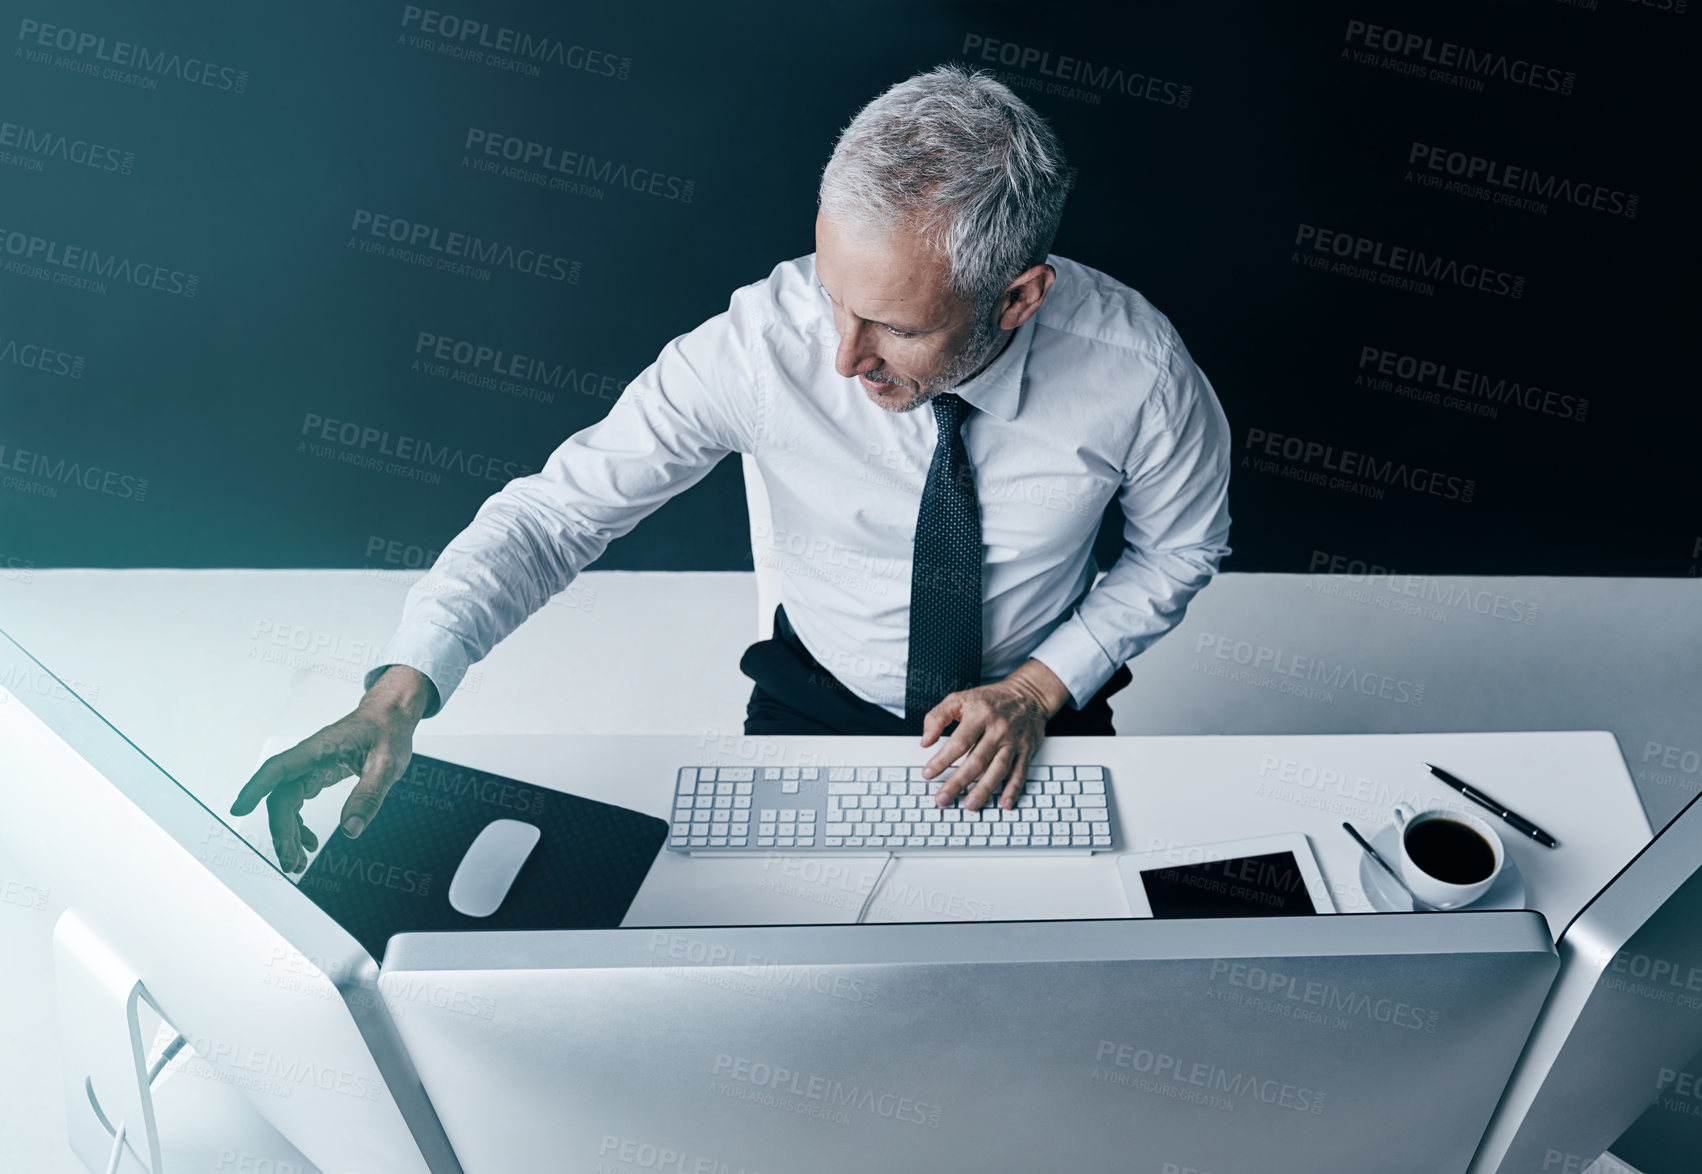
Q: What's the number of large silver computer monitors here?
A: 3